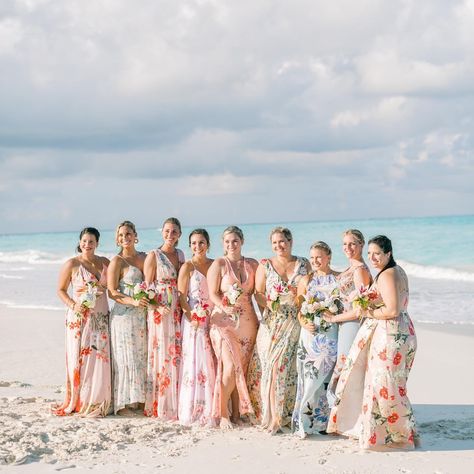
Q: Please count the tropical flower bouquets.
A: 9